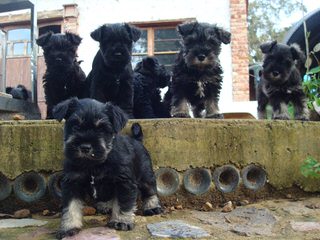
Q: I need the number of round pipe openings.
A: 7